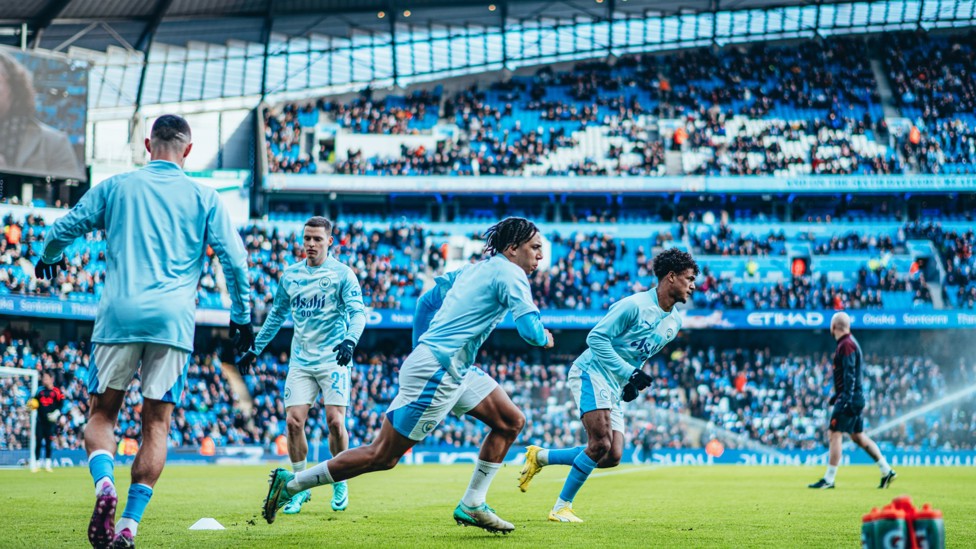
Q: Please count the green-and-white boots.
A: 2